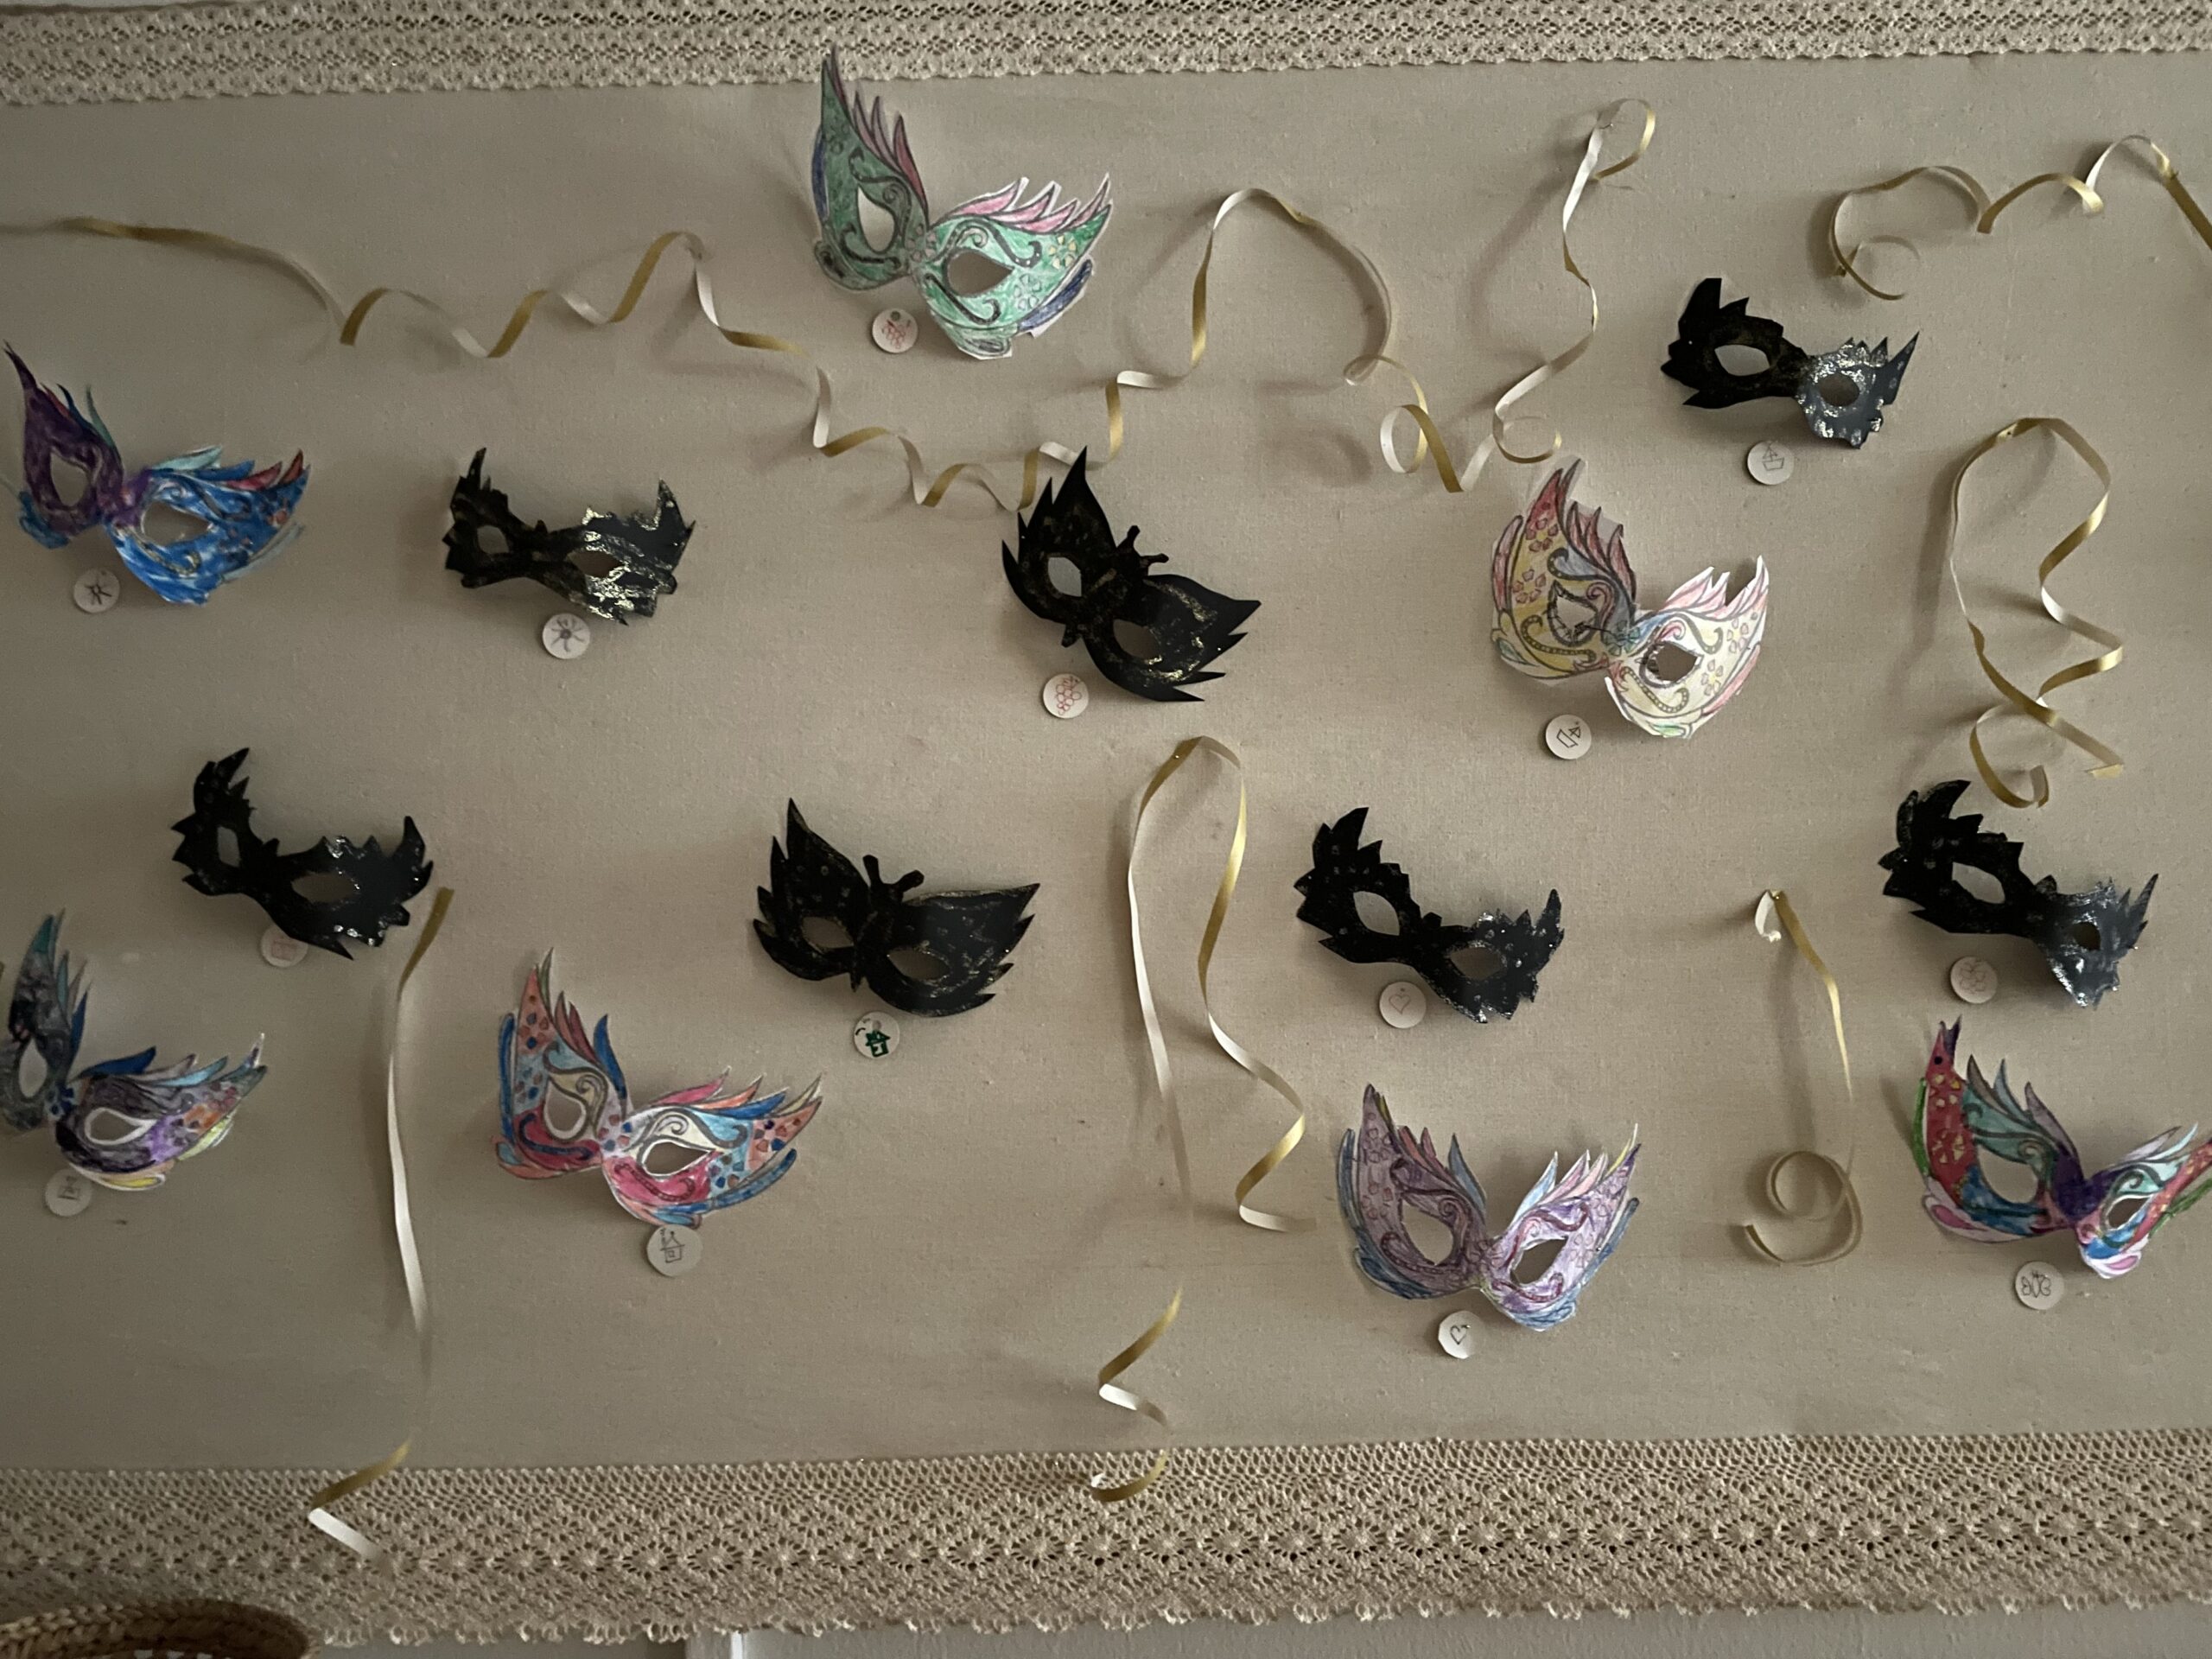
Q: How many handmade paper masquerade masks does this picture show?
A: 14